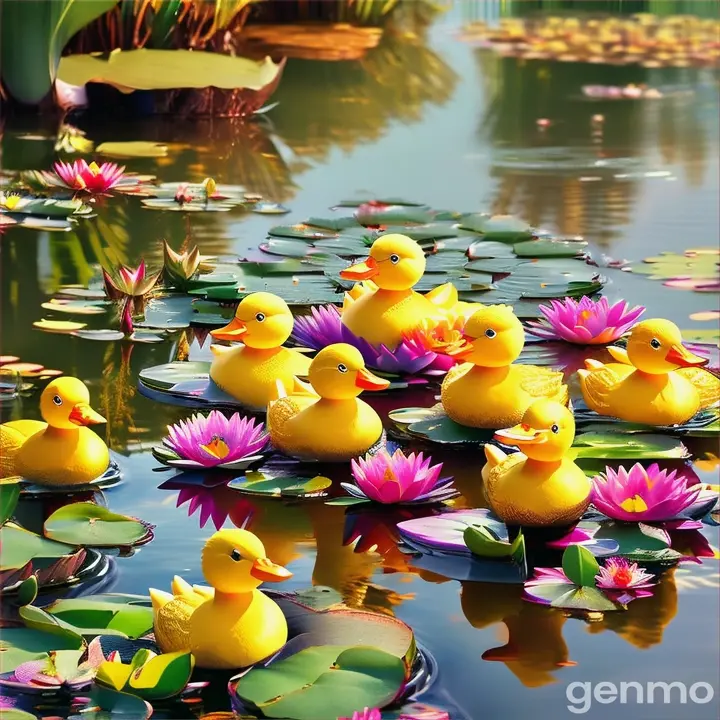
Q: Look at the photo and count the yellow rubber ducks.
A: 8